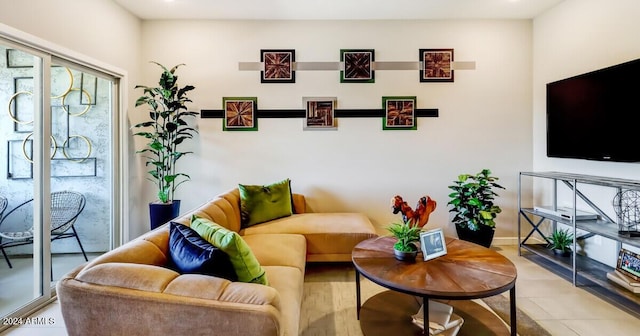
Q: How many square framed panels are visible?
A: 6